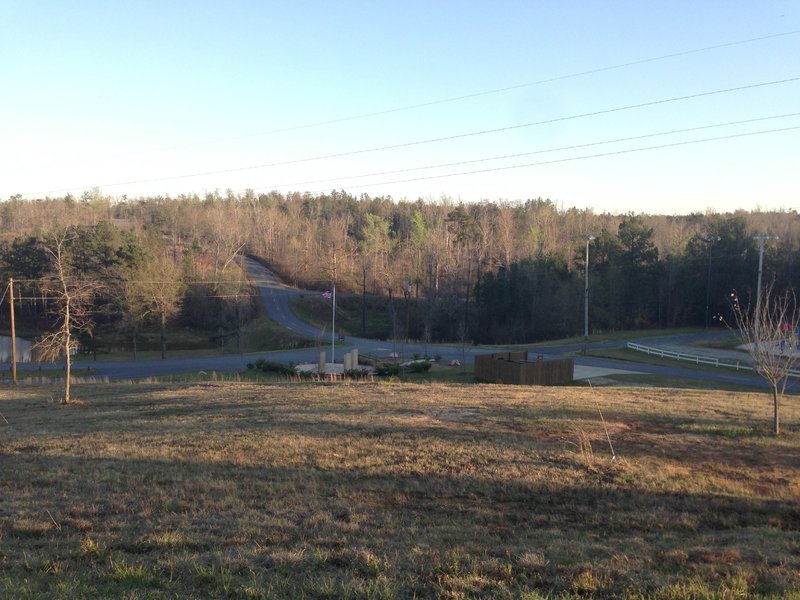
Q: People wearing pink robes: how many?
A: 0